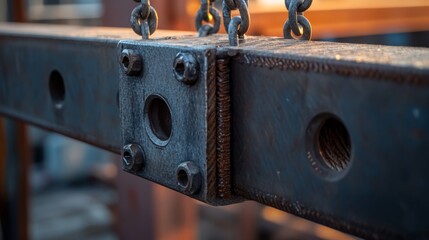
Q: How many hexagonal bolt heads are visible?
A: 4